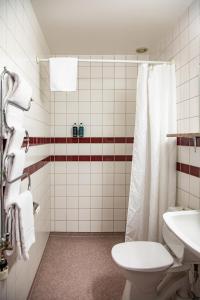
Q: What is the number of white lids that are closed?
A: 1